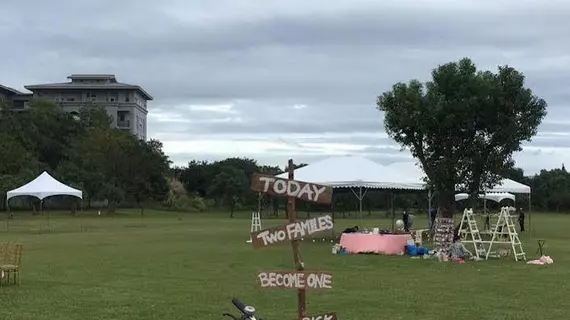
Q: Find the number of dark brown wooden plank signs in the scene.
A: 4